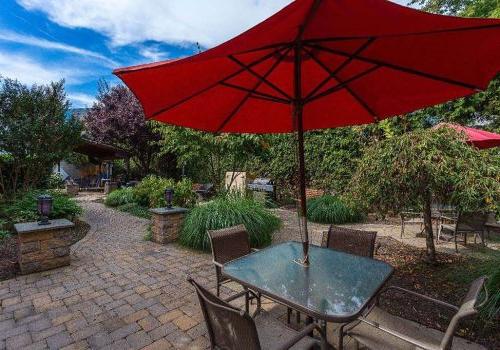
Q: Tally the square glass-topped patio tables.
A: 1